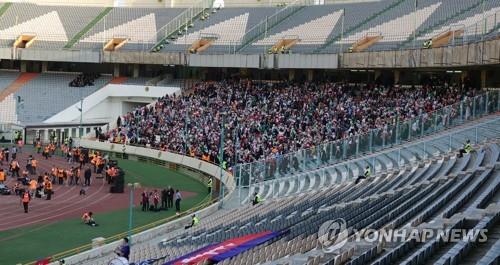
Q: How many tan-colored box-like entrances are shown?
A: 6